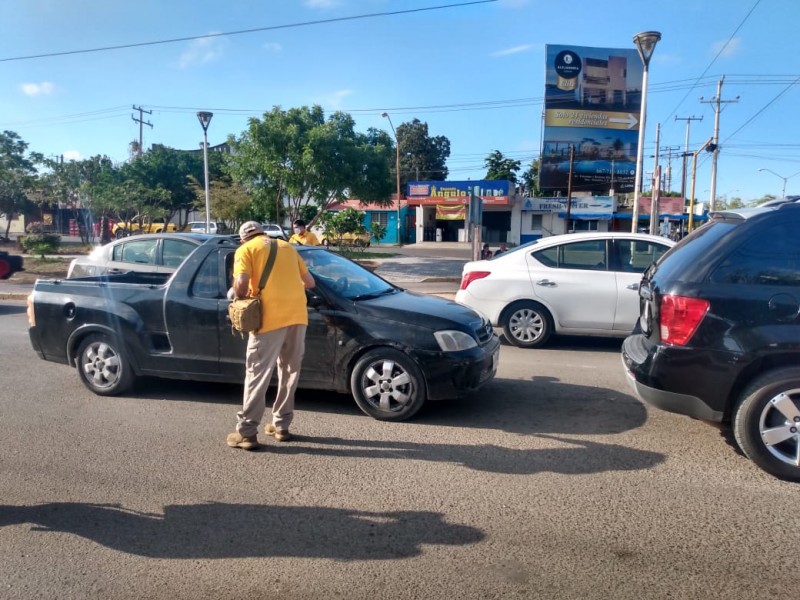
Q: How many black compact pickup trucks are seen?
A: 1